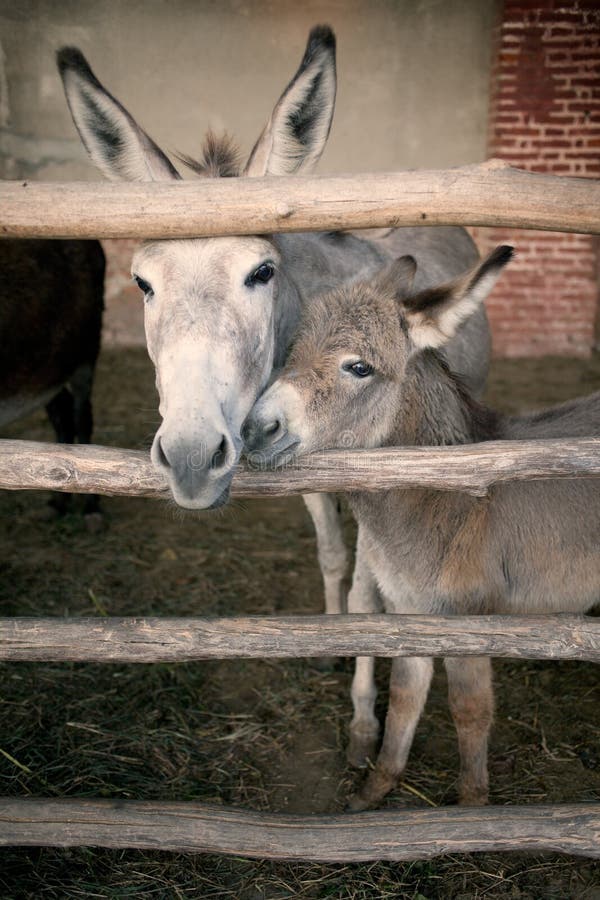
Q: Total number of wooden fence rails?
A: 4